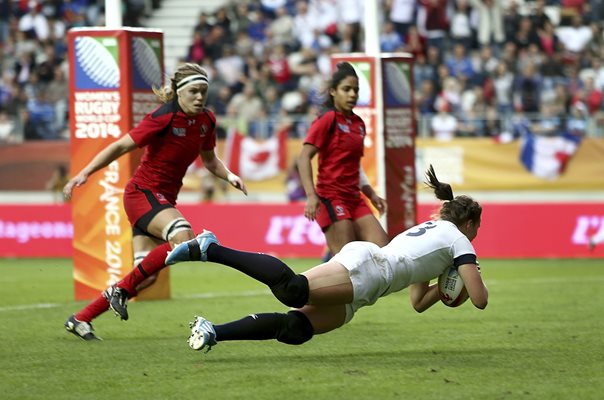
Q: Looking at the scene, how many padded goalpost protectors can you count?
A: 2